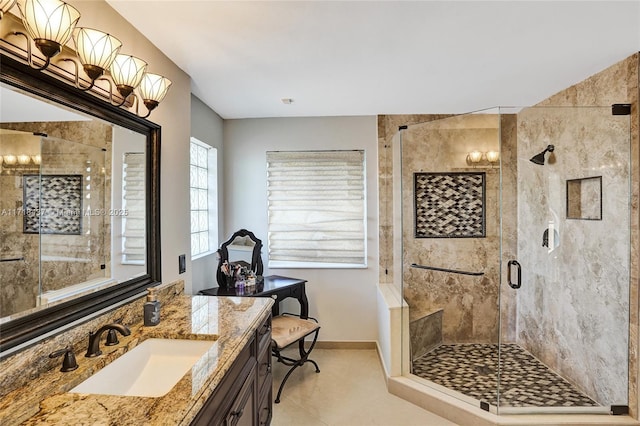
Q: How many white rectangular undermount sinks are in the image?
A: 1